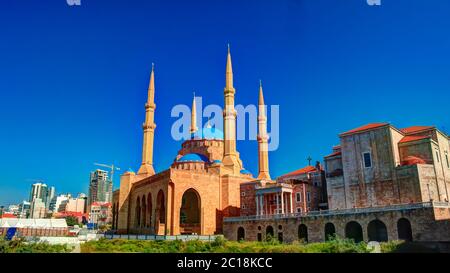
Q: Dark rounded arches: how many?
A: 7